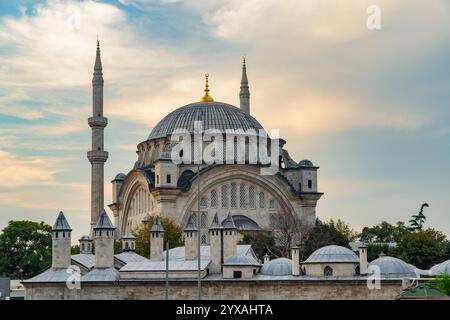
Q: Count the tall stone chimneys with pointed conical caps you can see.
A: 6